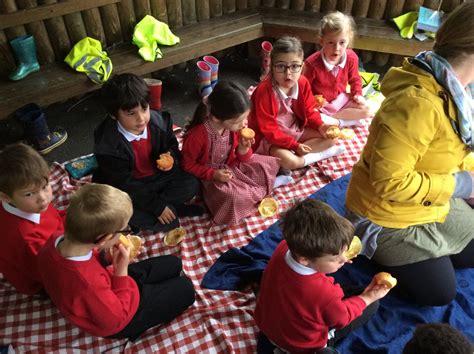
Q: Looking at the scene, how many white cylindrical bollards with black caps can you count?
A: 0